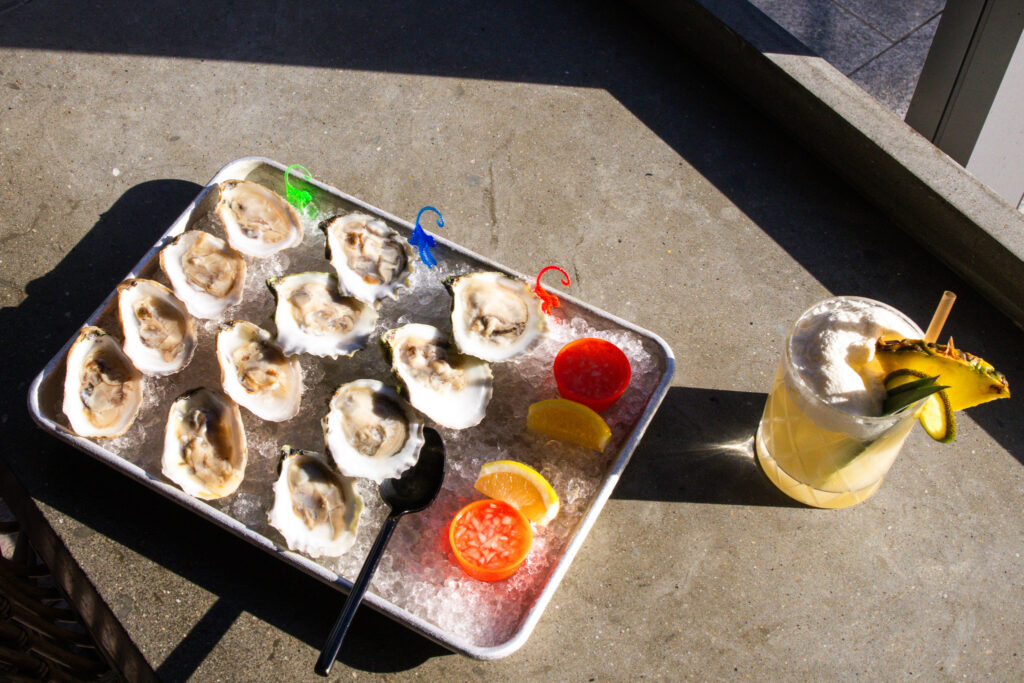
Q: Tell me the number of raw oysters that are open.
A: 12